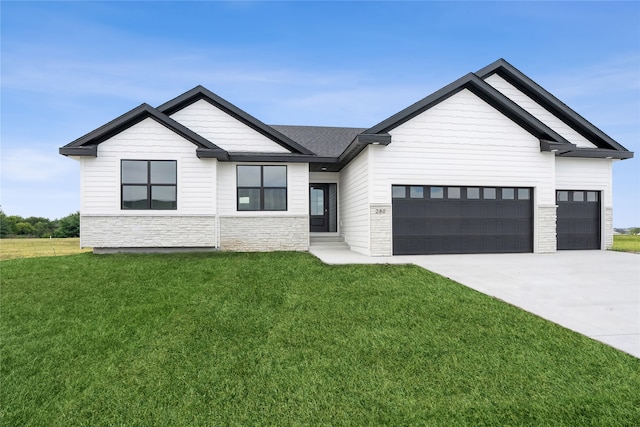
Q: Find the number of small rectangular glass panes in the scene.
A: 11